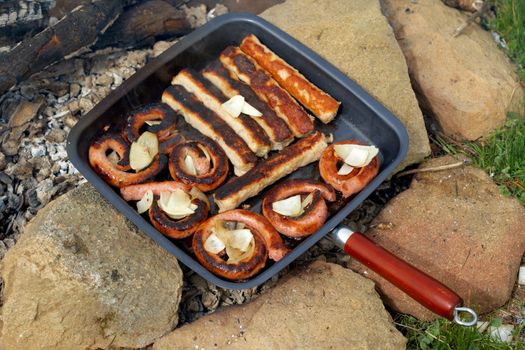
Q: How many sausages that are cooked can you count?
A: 13